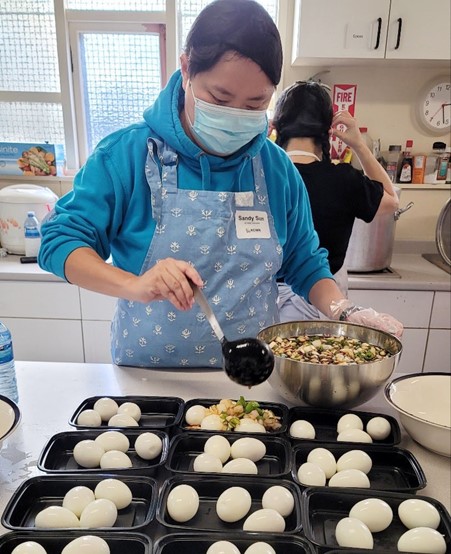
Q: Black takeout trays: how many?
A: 12